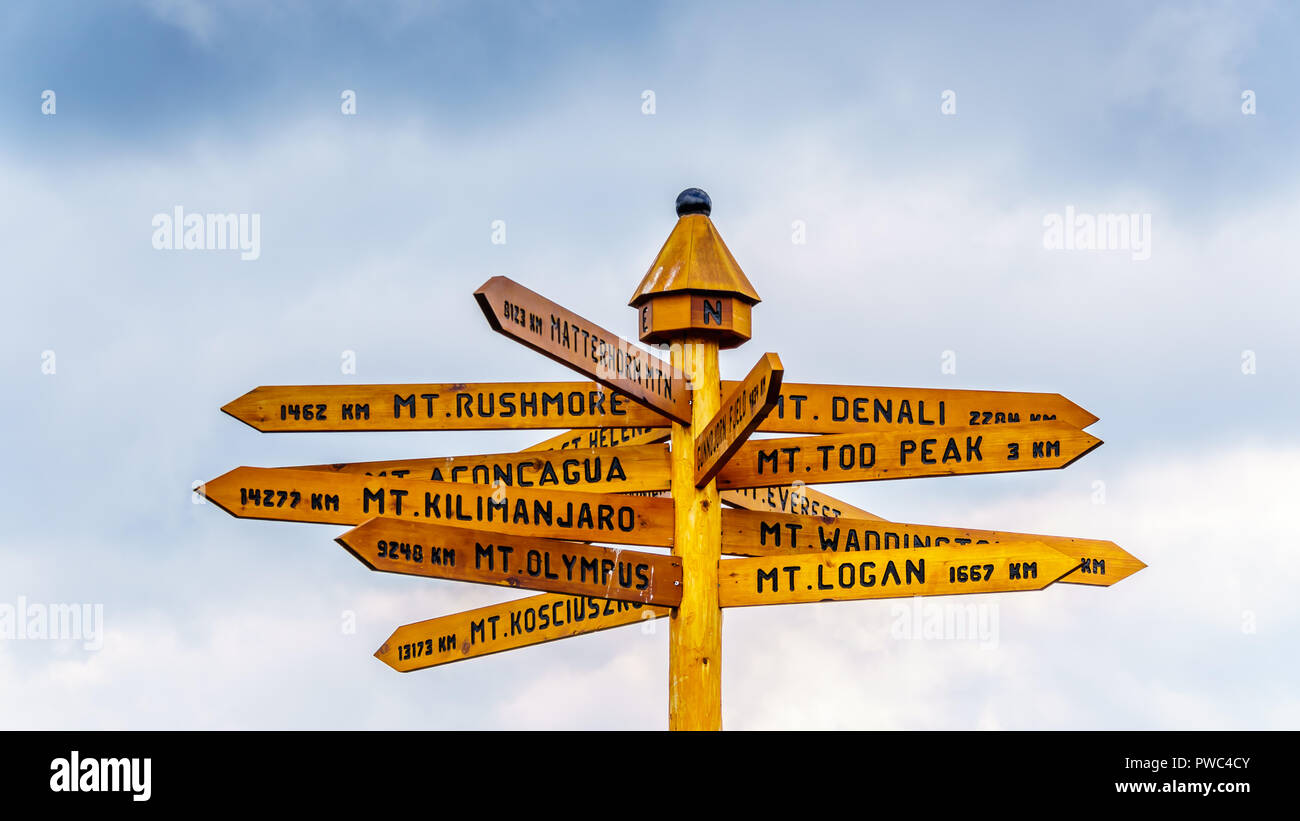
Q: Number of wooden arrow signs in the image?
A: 13